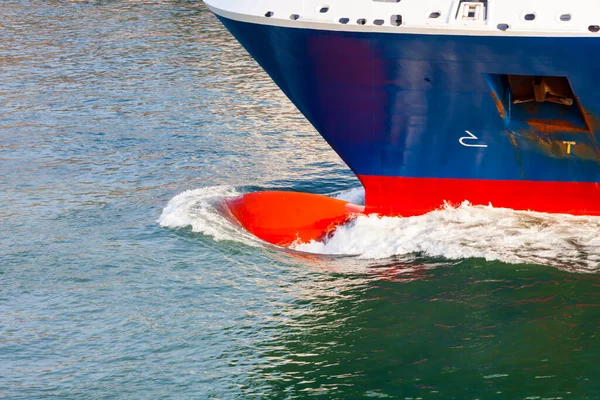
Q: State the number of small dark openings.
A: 12